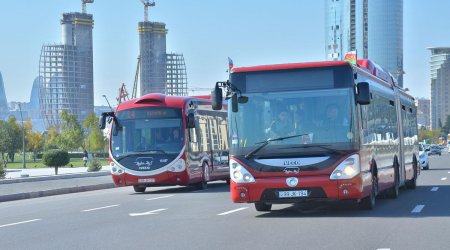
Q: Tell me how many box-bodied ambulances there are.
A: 0